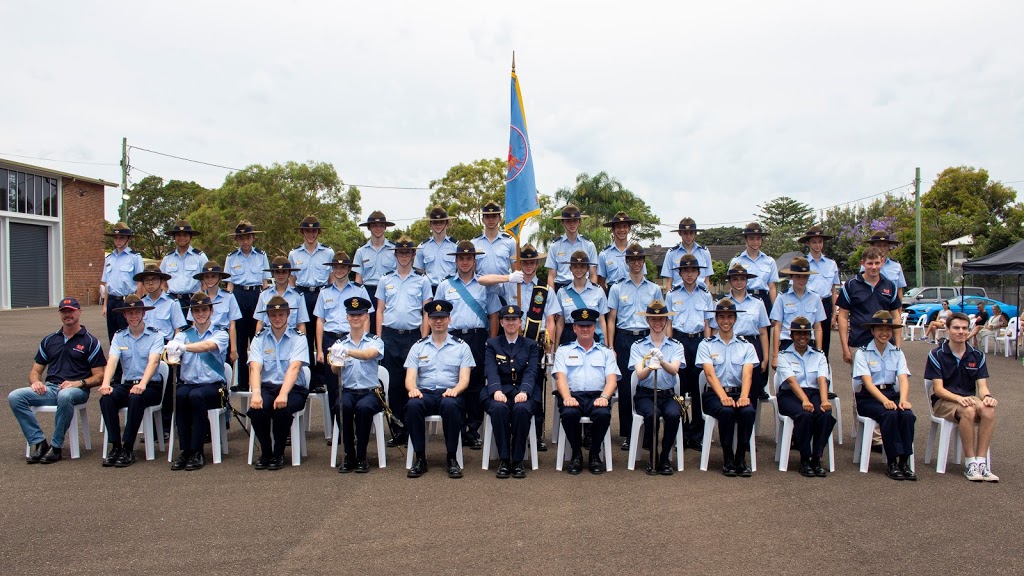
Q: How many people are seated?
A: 13